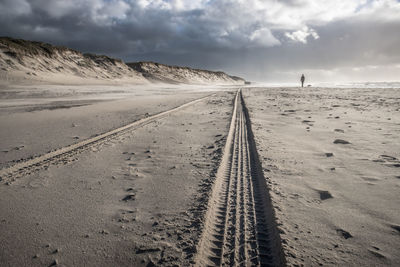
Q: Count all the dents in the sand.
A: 2